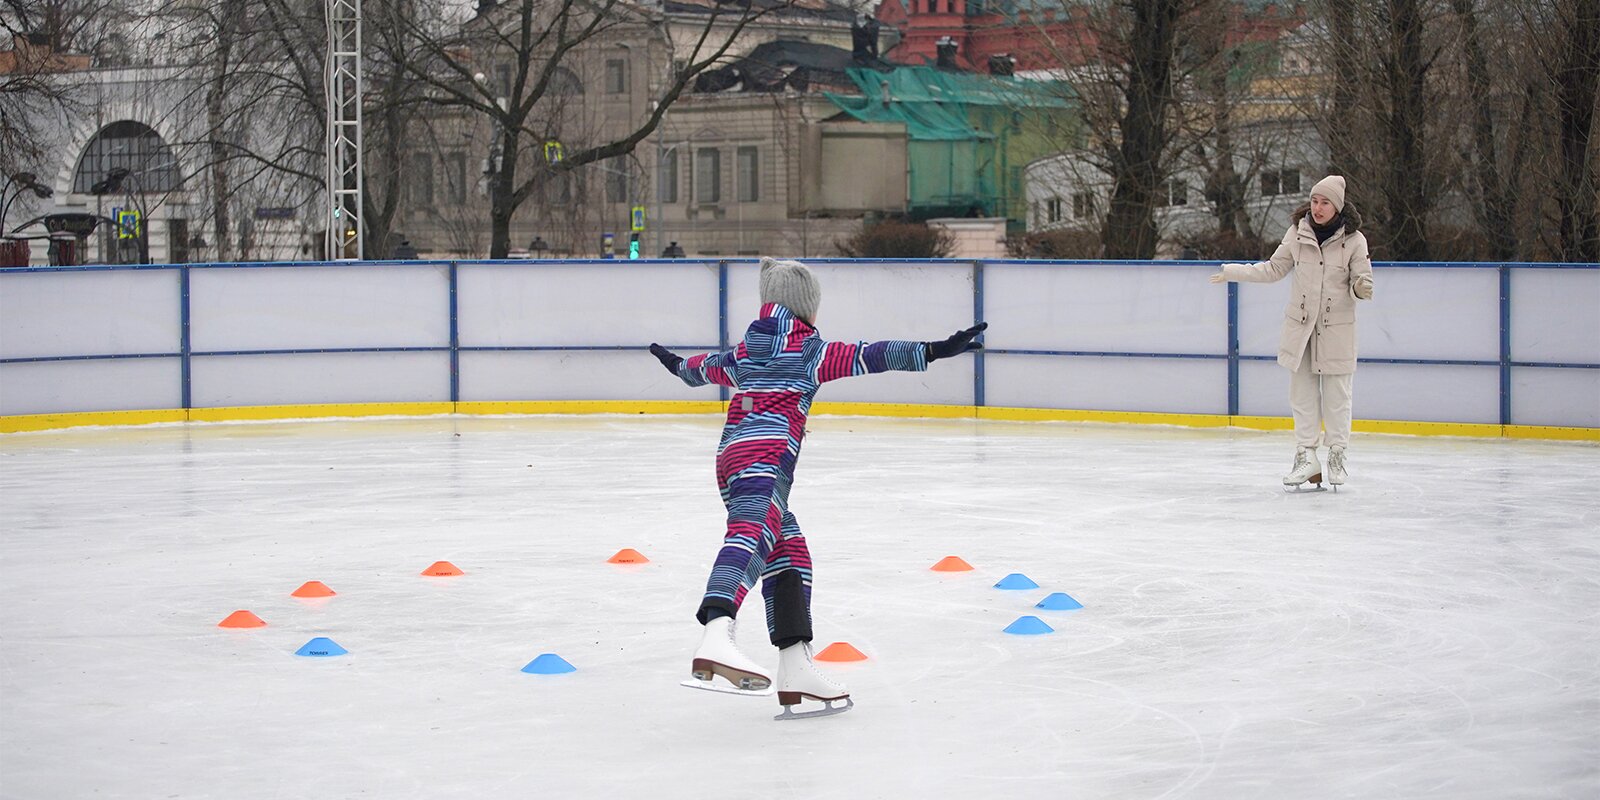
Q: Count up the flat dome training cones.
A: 11